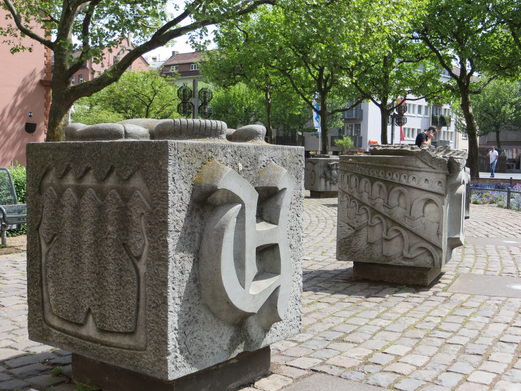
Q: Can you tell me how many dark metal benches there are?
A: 1